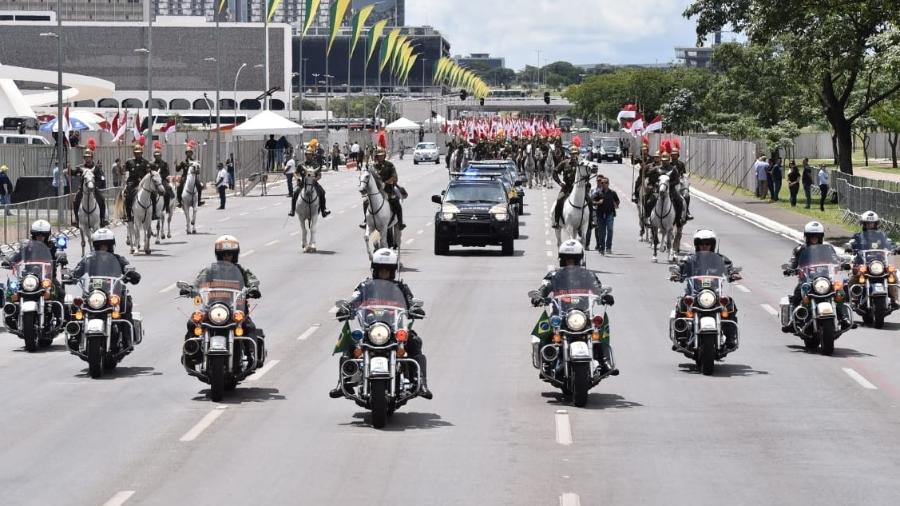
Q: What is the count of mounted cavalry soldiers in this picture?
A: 11